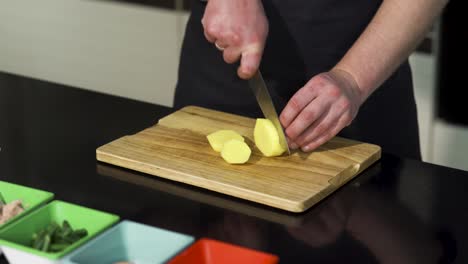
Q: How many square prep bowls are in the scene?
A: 4